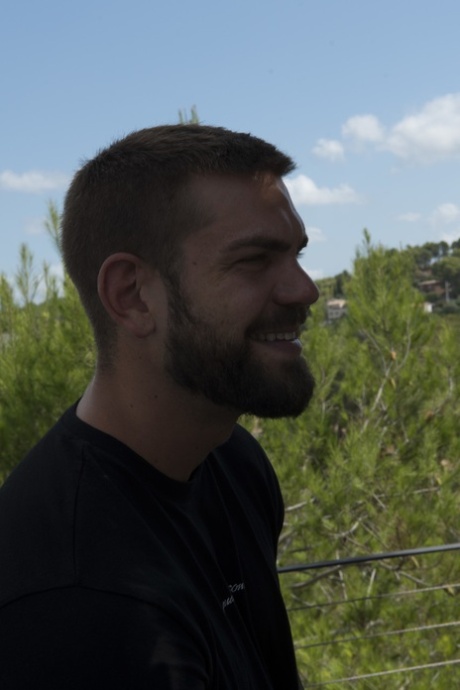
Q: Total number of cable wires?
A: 3